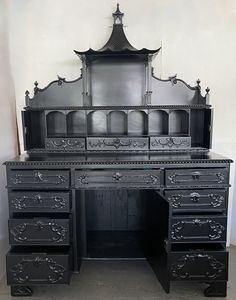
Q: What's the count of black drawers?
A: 12